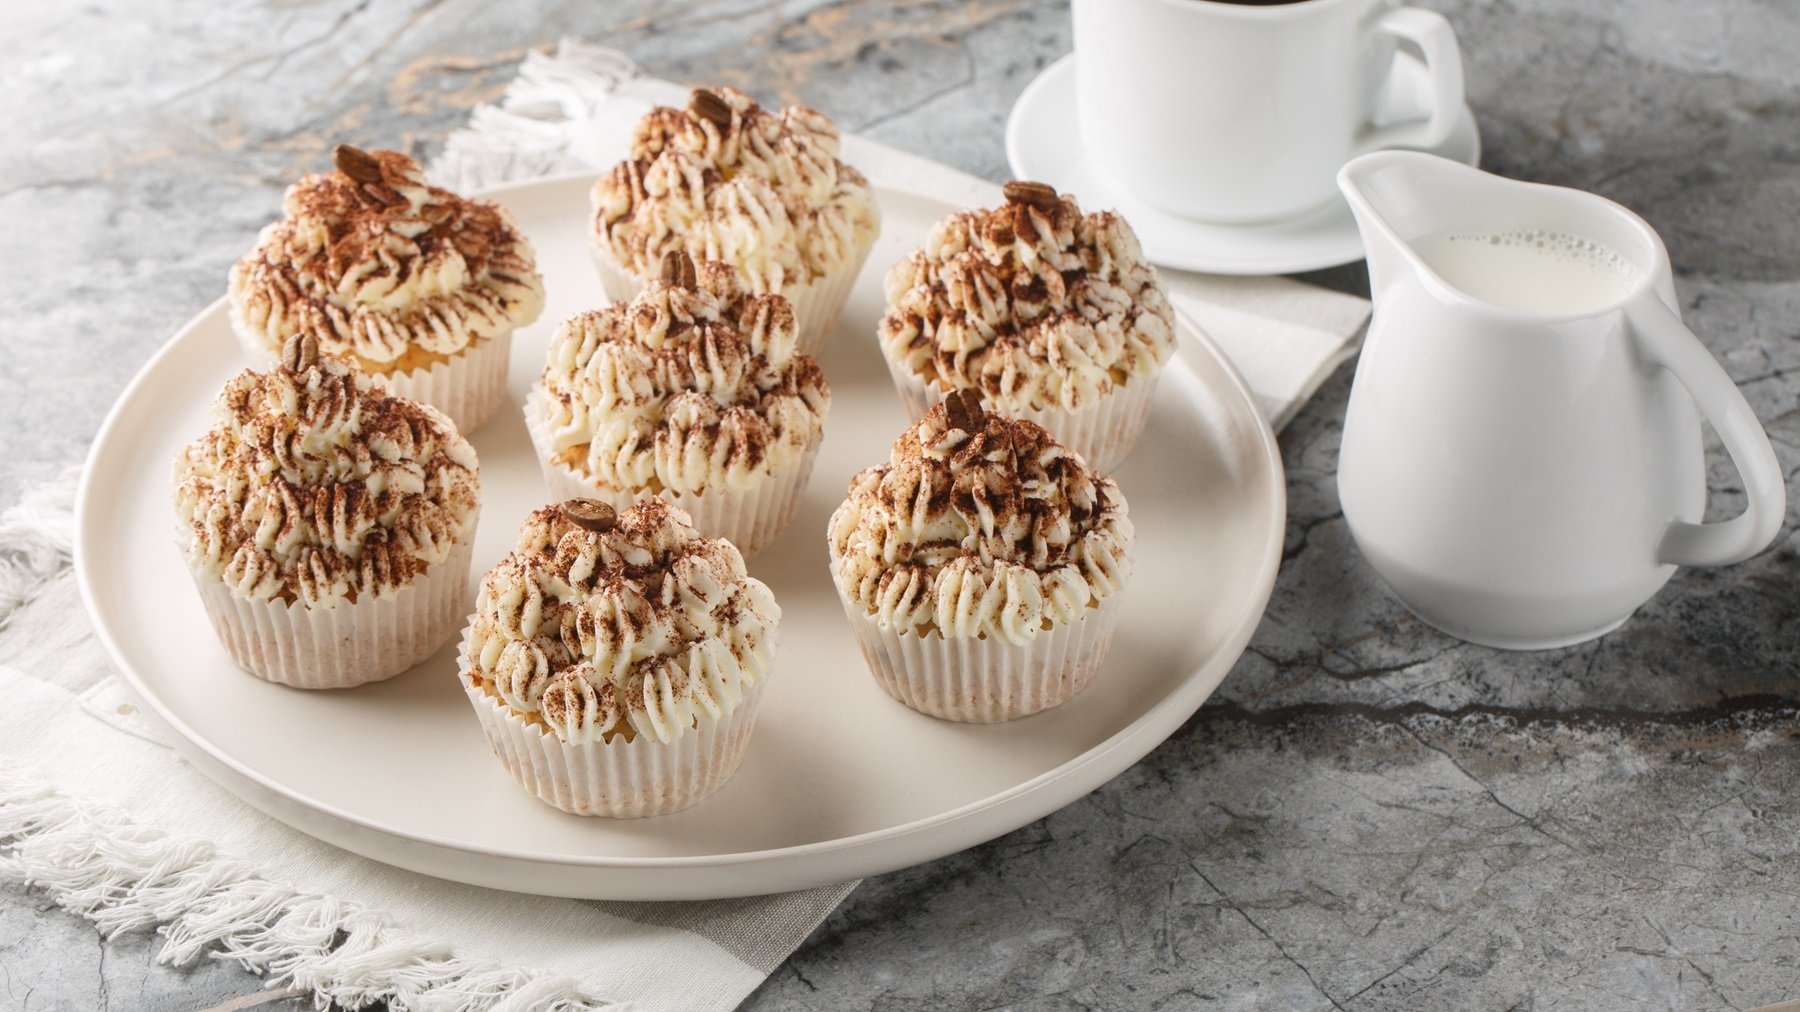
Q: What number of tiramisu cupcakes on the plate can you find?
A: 7